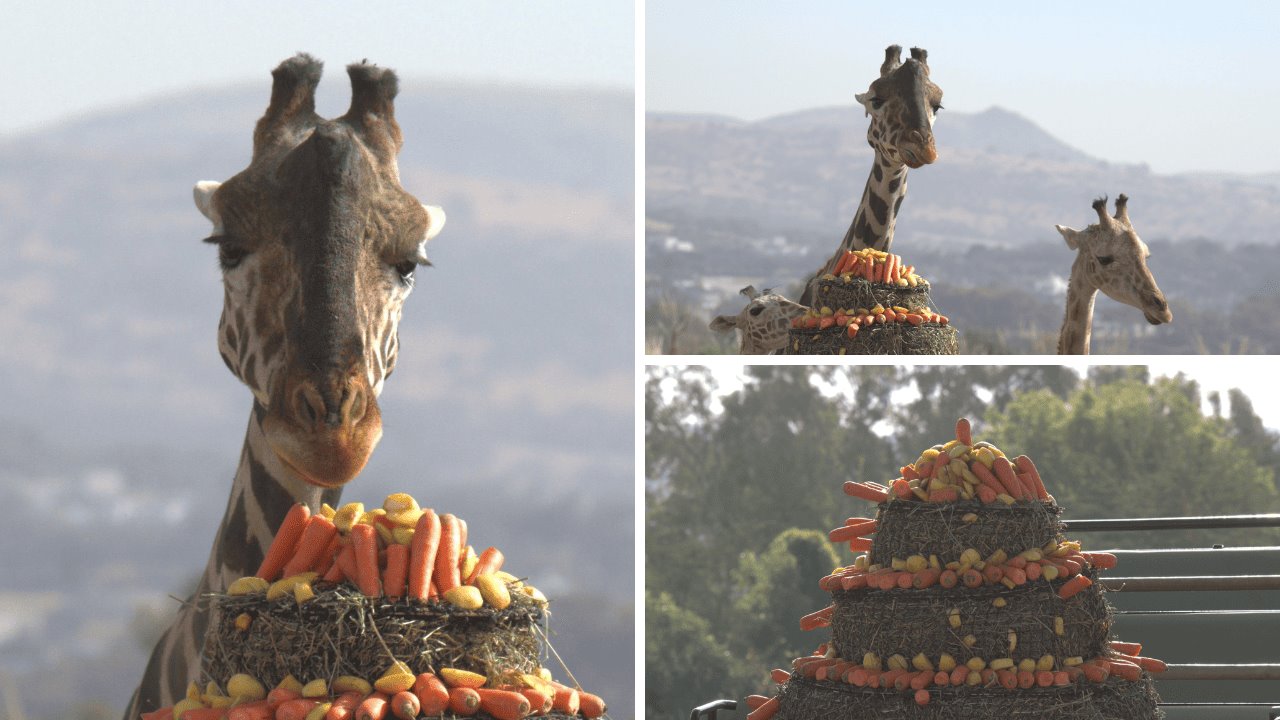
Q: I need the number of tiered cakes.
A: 3